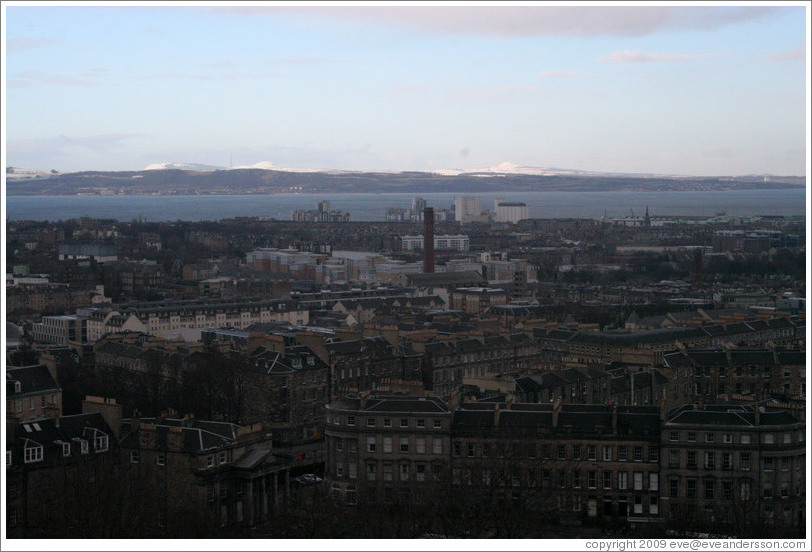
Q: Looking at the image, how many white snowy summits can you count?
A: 3